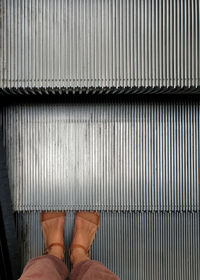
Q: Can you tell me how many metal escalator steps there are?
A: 3